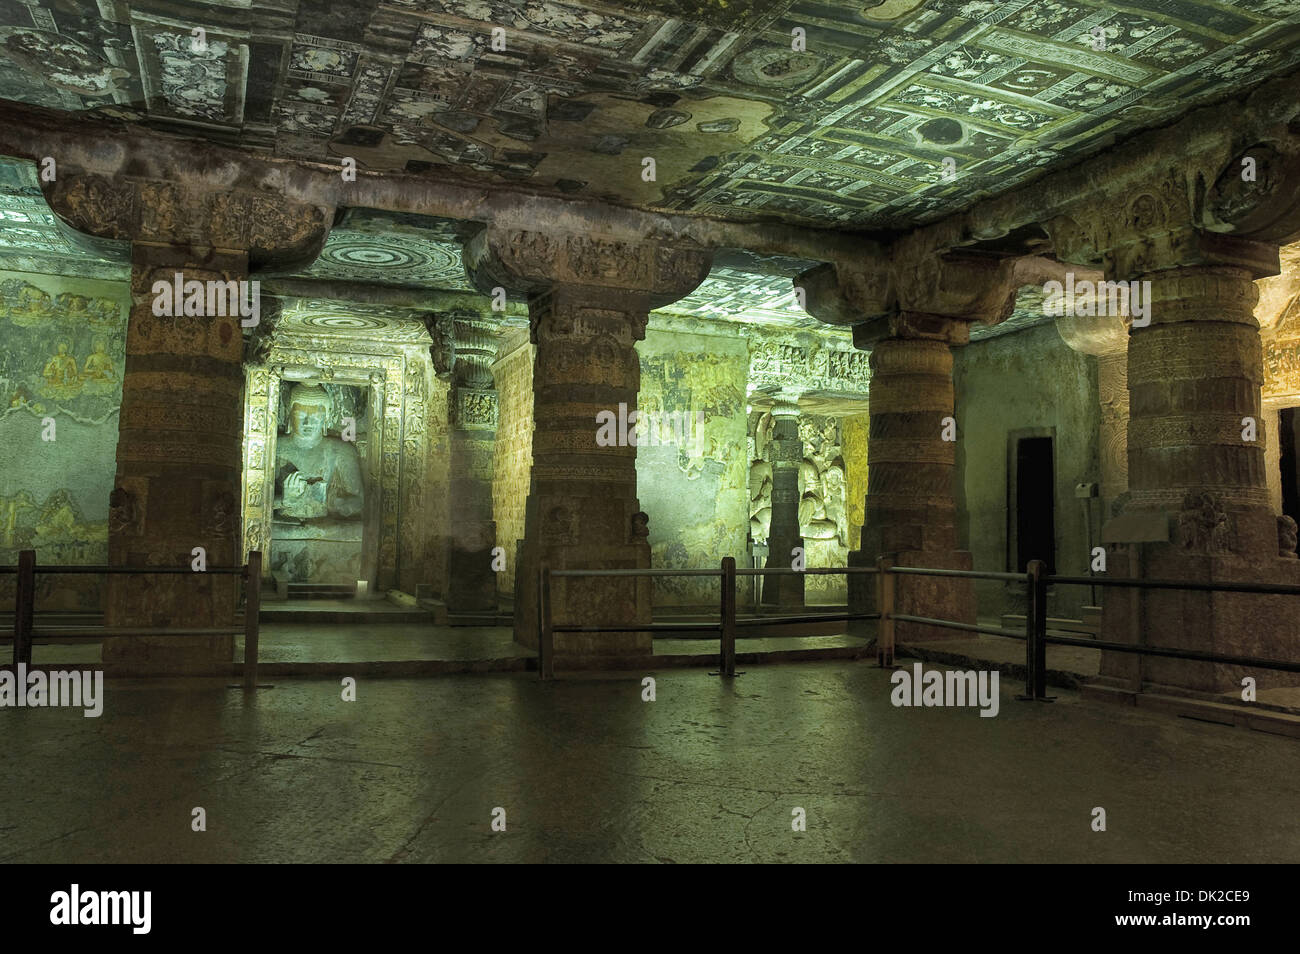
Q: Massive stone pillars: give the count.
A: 4